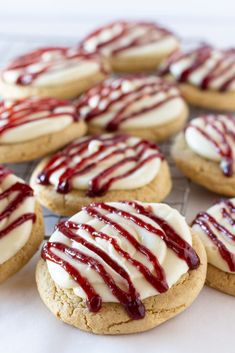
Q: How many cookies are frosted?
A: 10